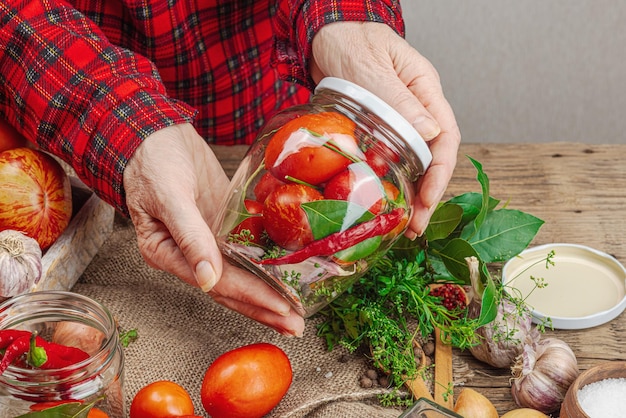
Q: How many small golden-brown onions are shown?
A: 2